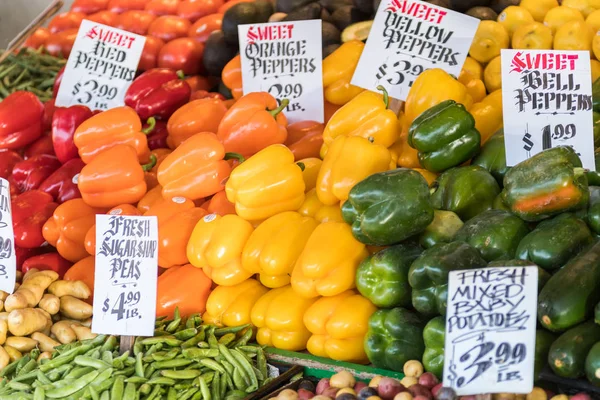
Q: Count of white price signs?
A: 7